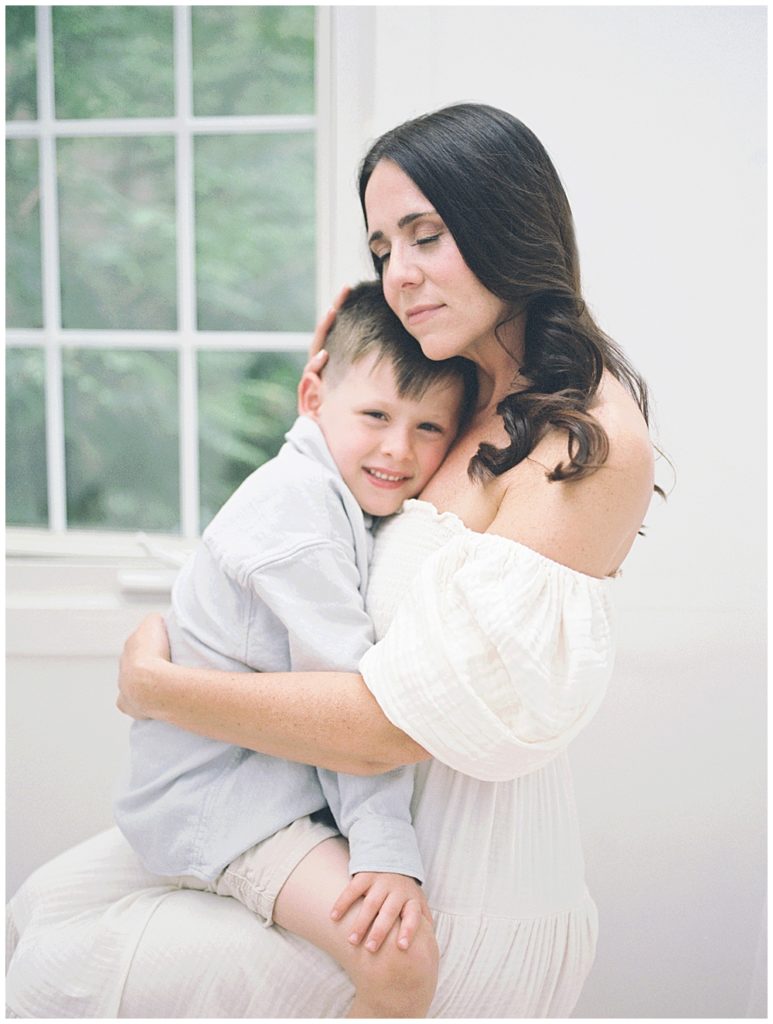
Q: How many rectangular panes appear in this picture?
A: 9